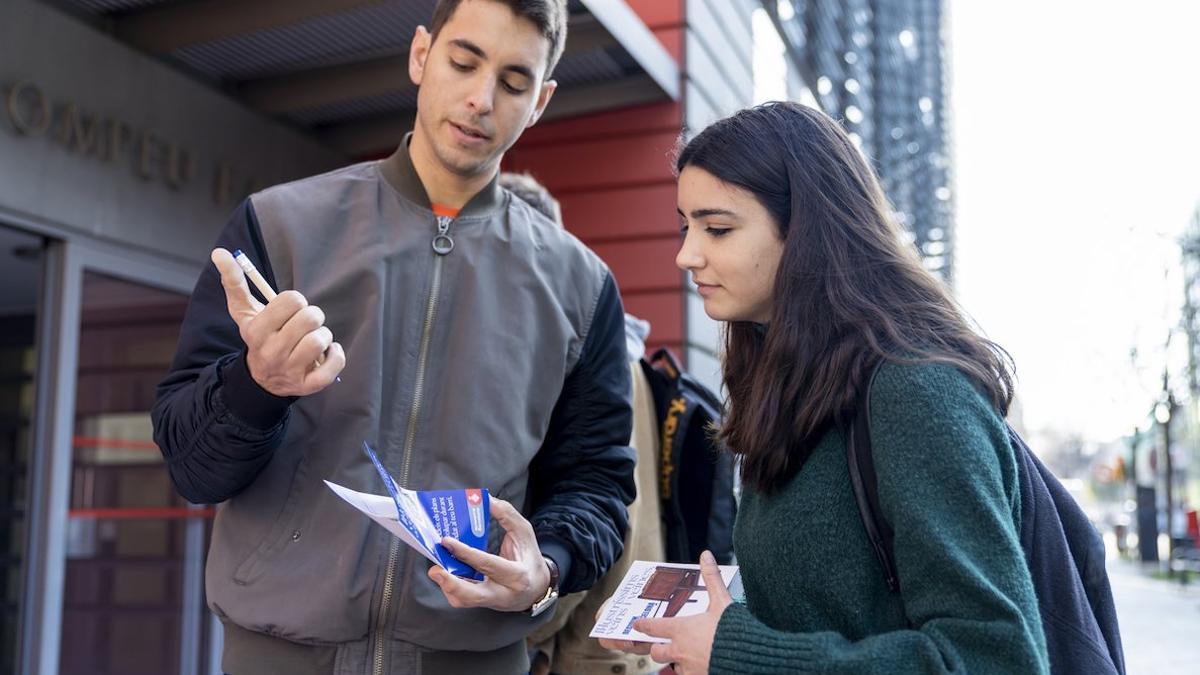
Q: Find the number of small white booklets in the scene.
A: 1